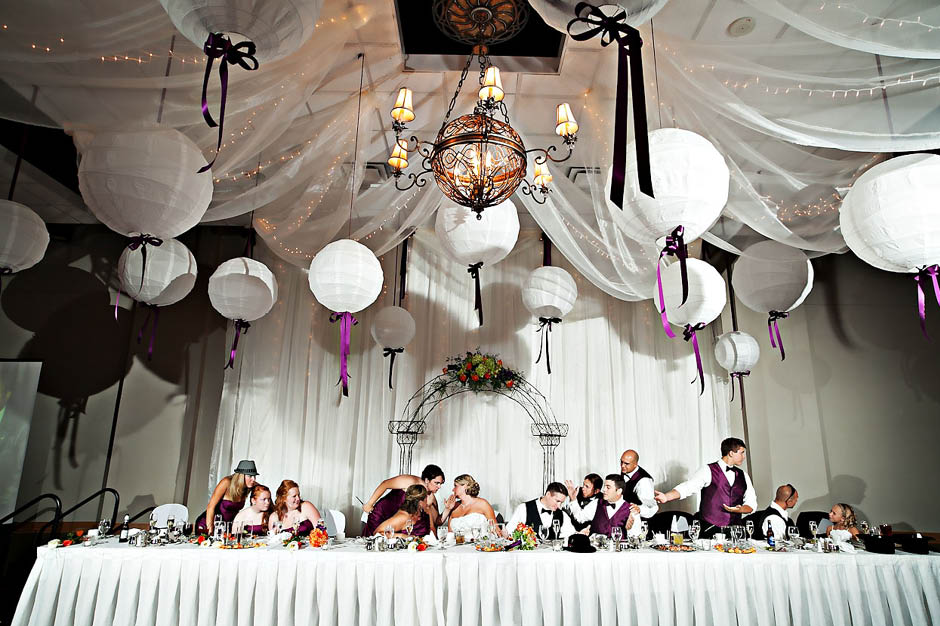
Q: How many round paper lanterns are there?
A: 15